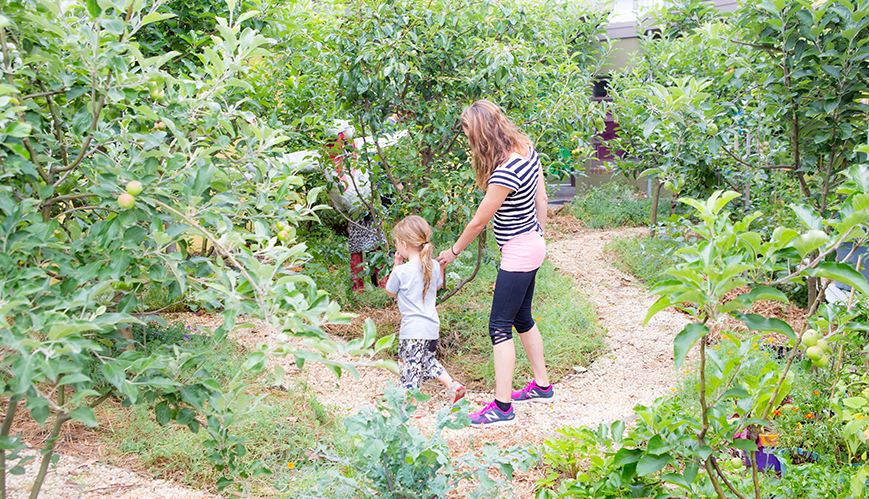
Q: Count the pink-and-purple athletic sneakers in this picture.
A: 2